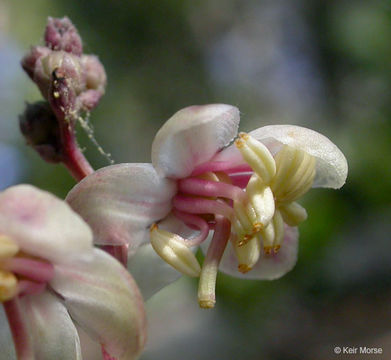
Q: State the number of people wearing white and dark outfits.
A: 0